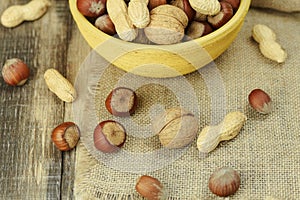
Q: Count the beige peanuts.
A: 7